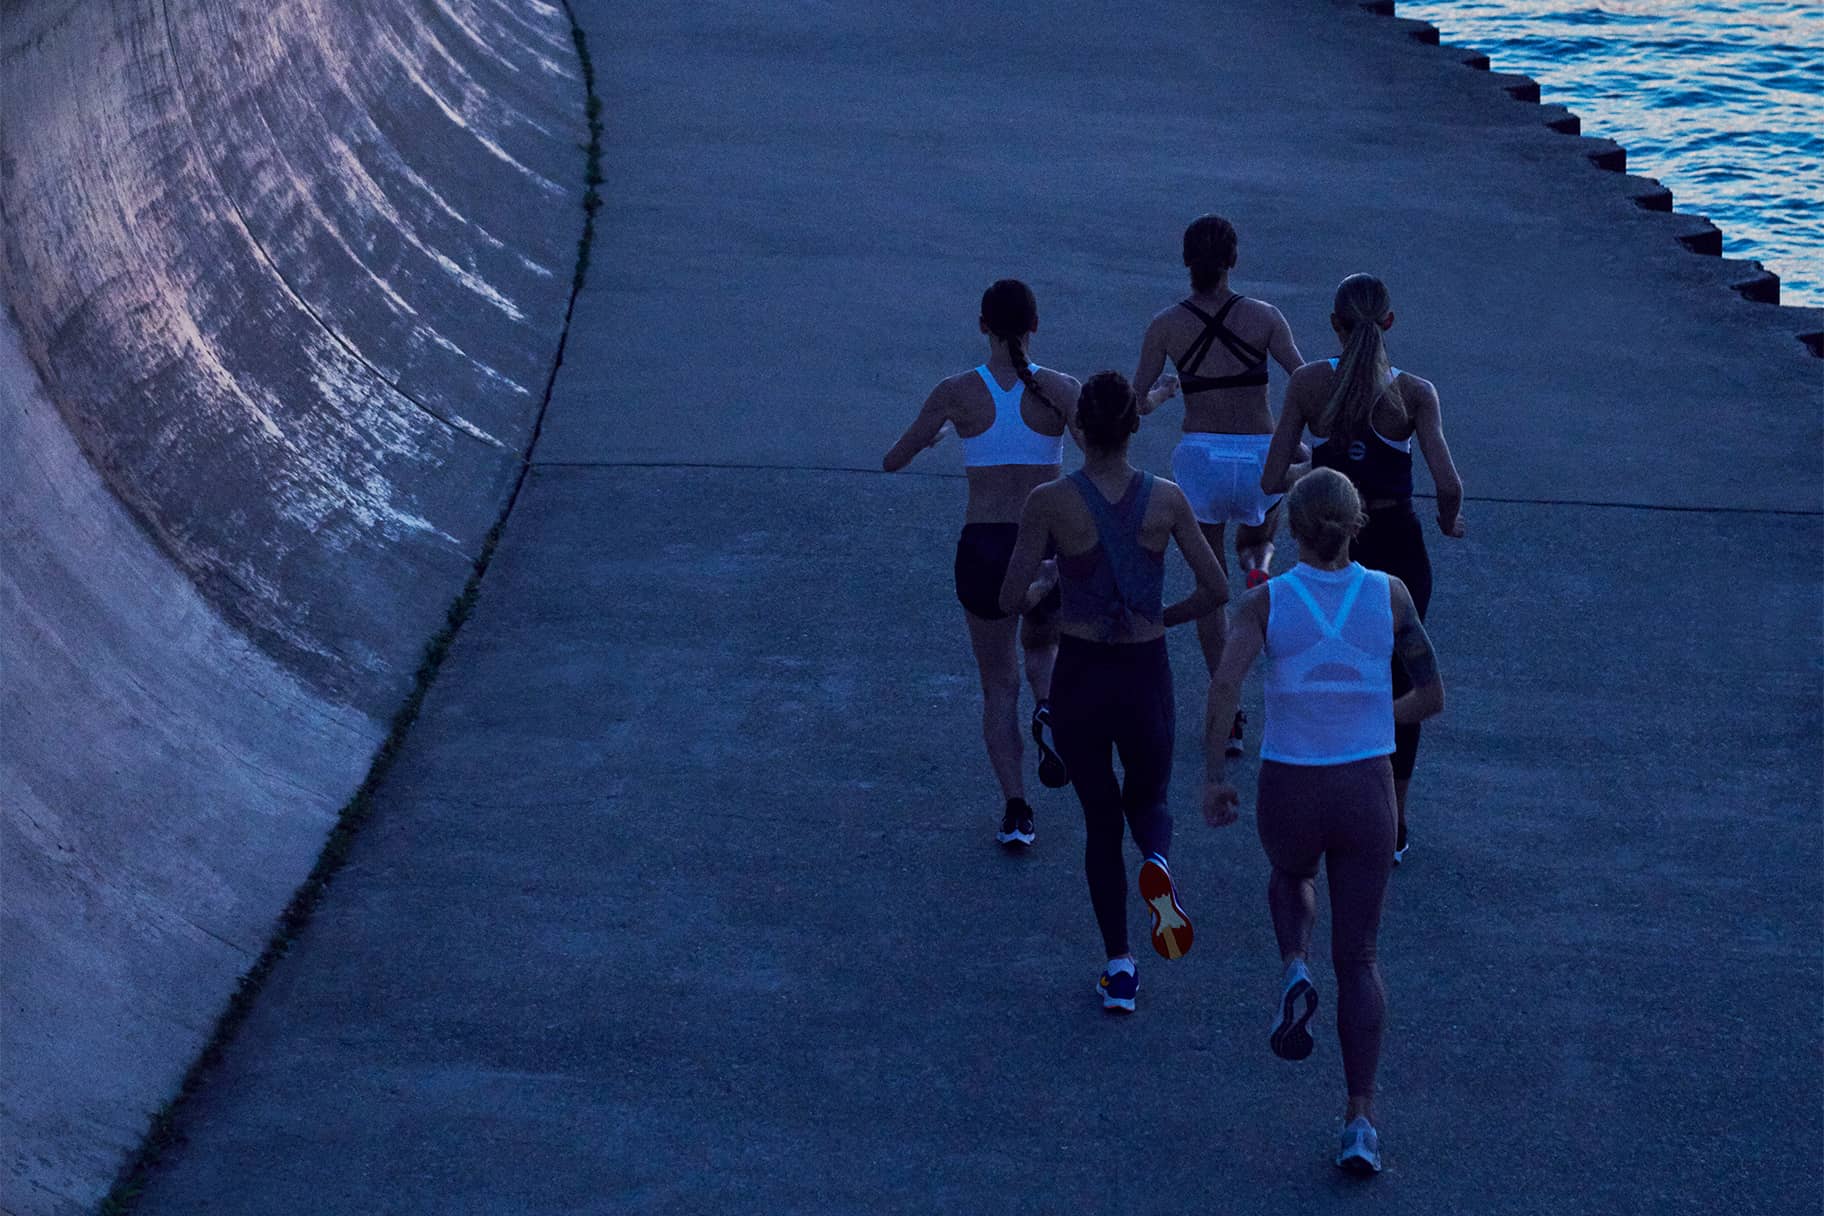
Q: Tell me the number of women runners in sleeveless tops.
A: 5